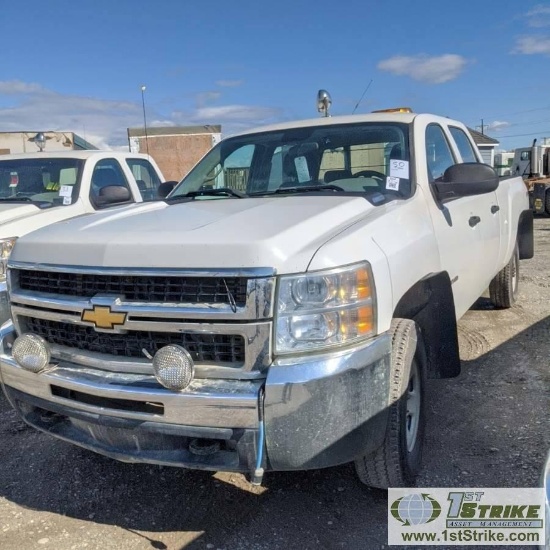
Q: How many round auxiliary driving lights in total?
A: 2